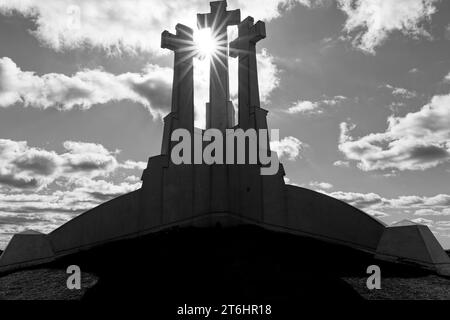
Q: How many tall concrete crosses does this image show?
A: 3